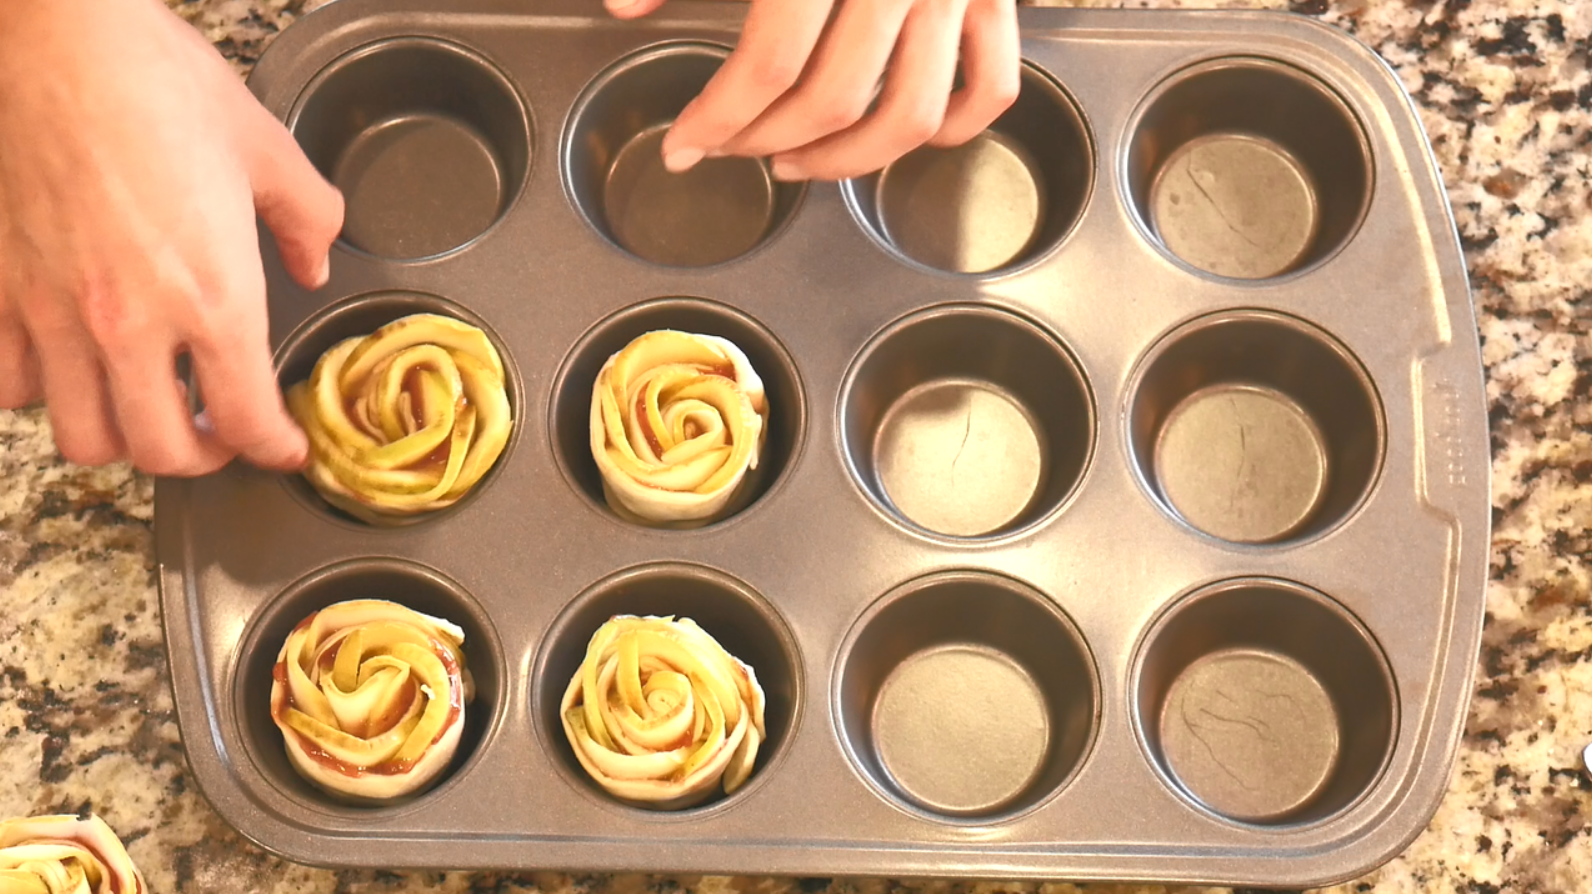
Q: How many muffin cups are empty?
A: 8